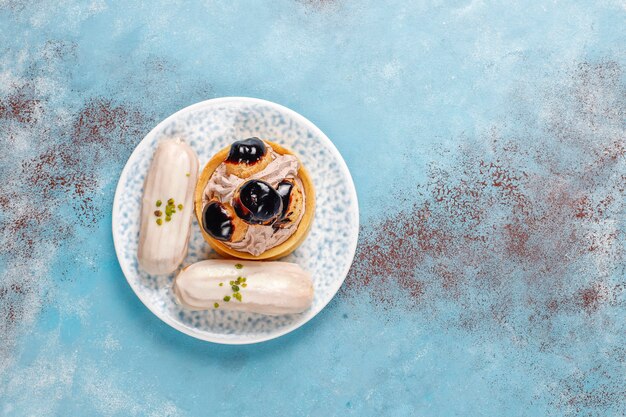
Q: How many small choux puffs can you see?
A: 4